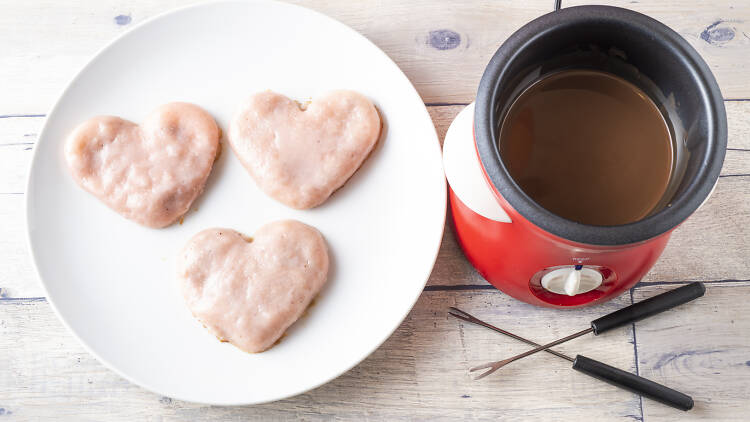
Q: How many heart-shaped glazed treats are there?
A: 3